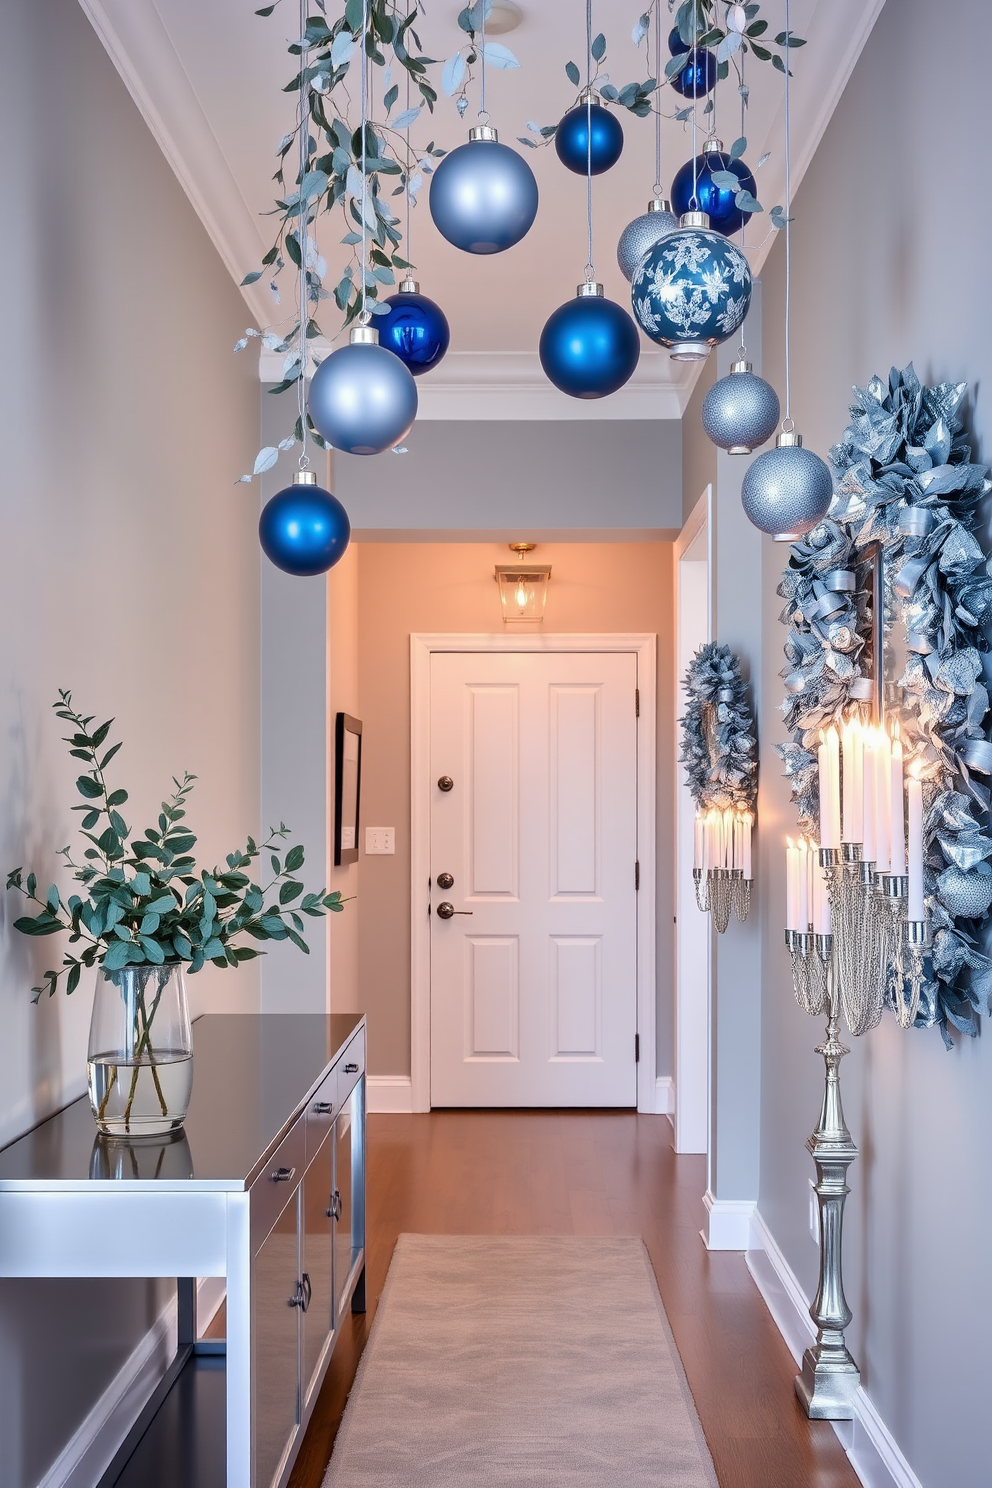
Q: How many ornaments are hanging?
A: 13